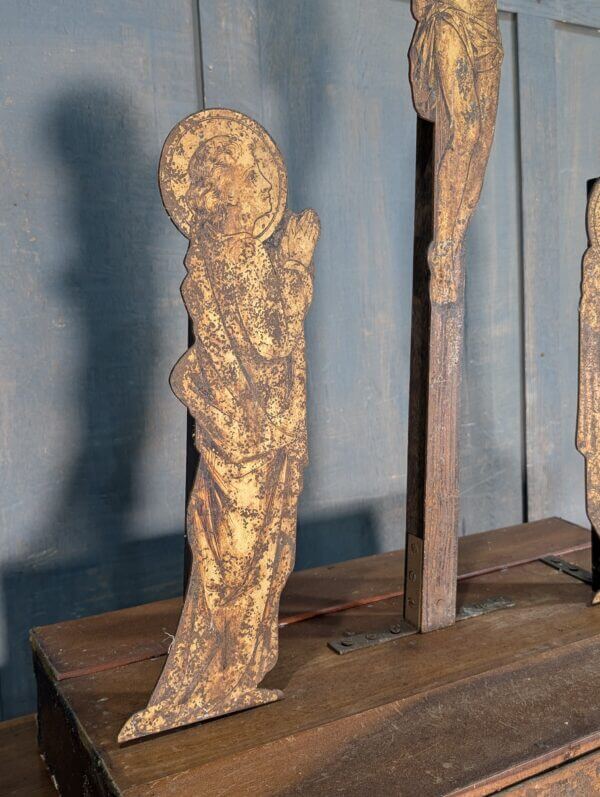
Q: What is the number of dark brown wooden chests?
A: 1